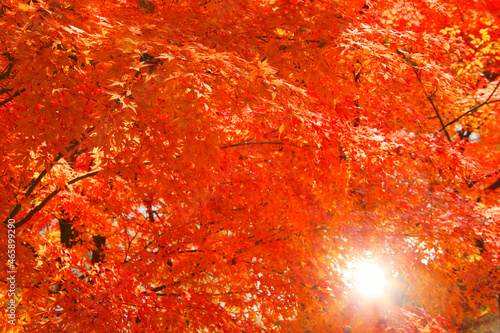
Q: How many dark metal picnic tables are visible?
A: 0